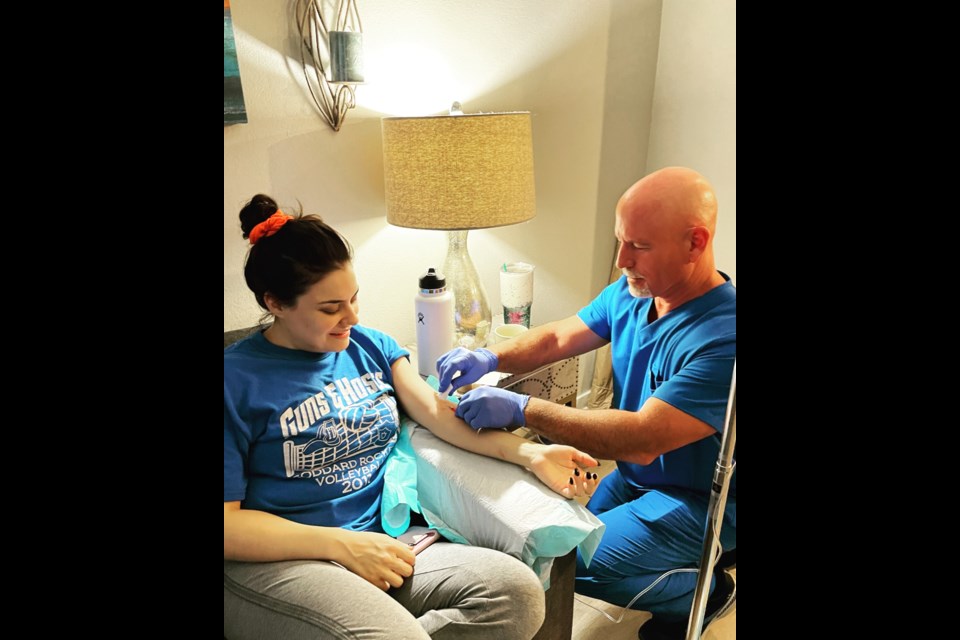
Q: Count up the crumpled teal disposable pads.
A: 1